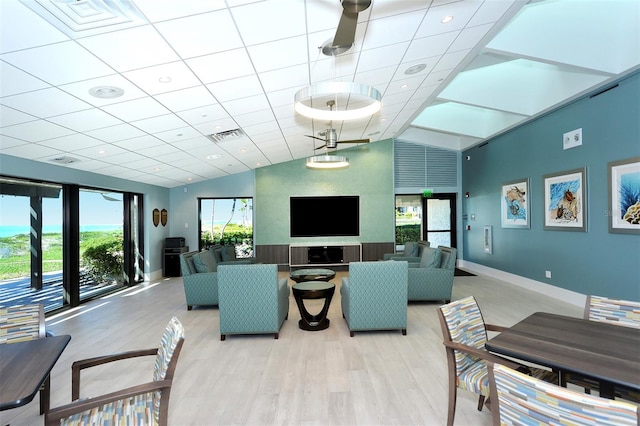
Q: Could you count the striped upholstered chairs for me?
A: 5